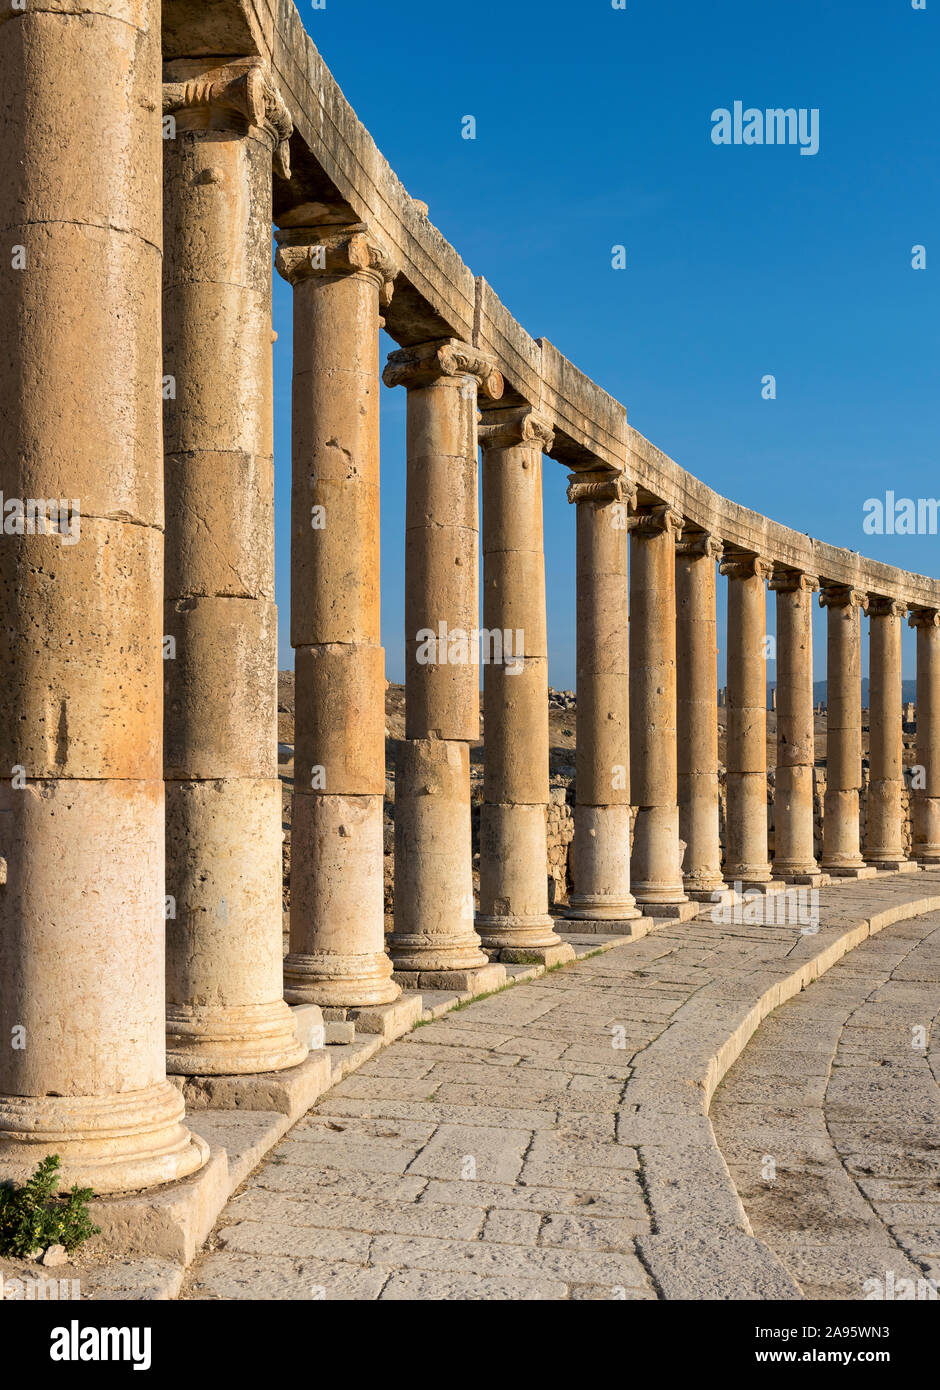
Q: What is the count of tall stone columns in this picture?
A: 13